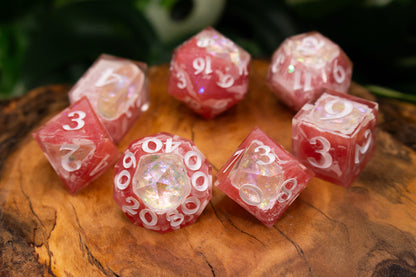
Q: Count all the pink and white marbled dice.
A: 7